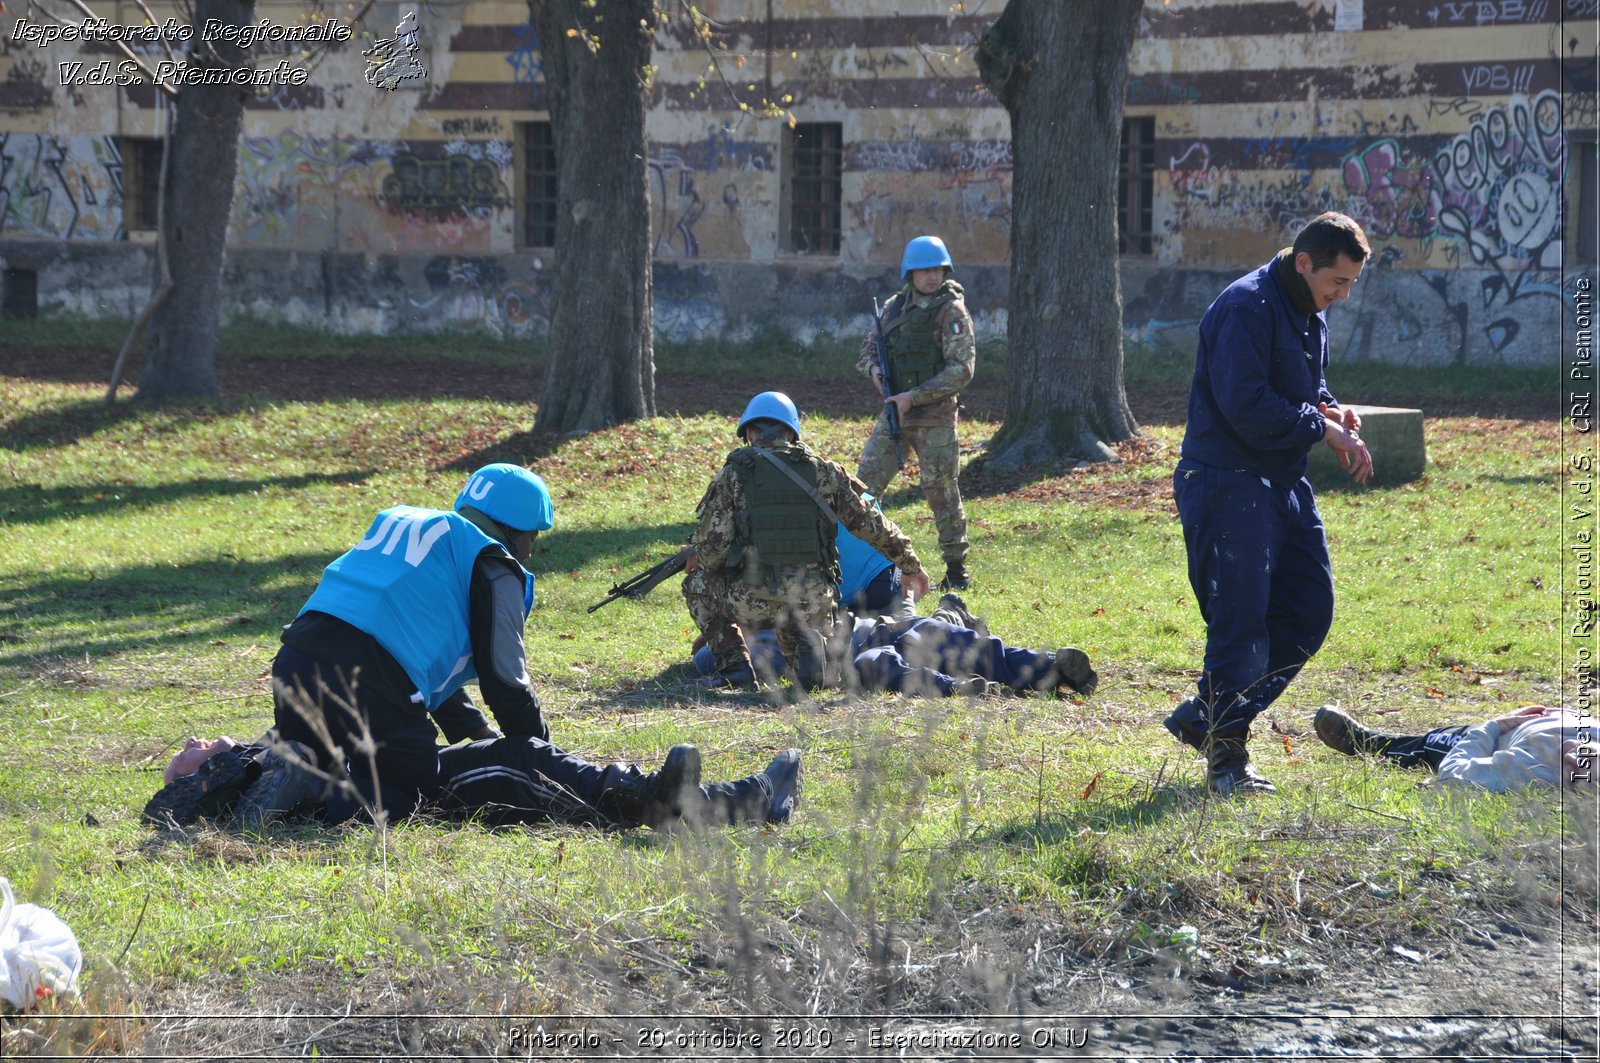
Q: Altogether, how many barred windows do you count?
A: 4